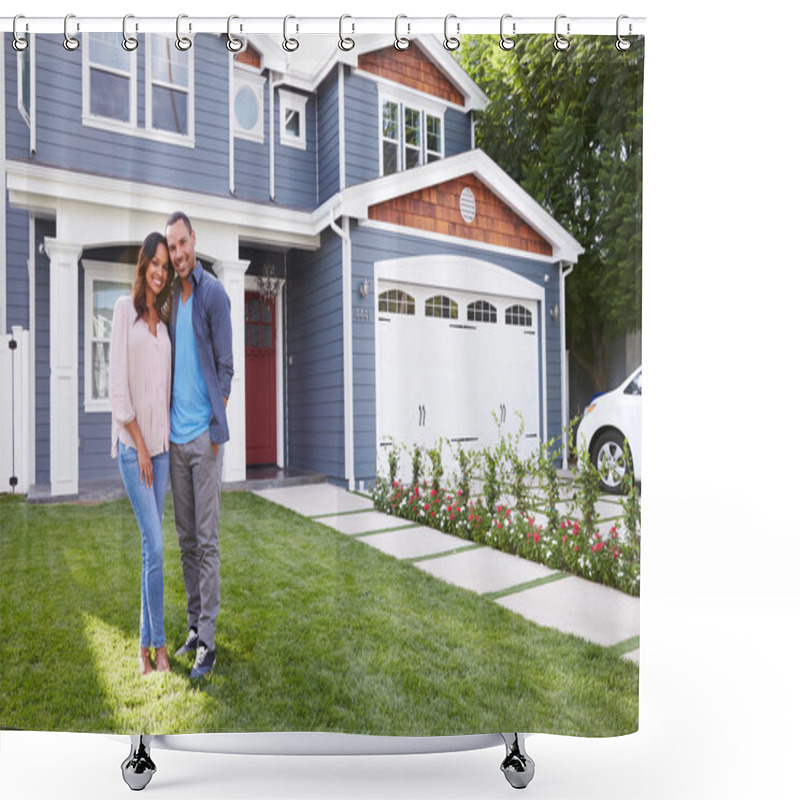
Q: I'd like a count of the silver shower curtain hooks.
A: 12